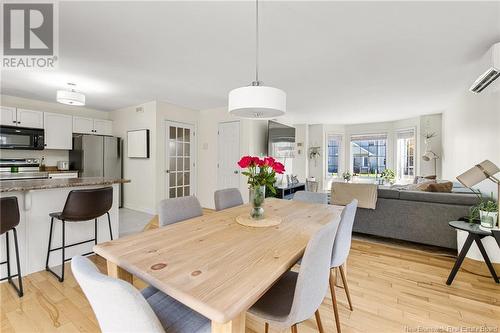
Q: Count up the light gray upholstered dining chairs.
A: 6